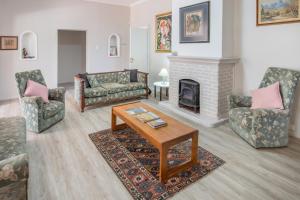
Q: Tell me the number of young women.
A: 0